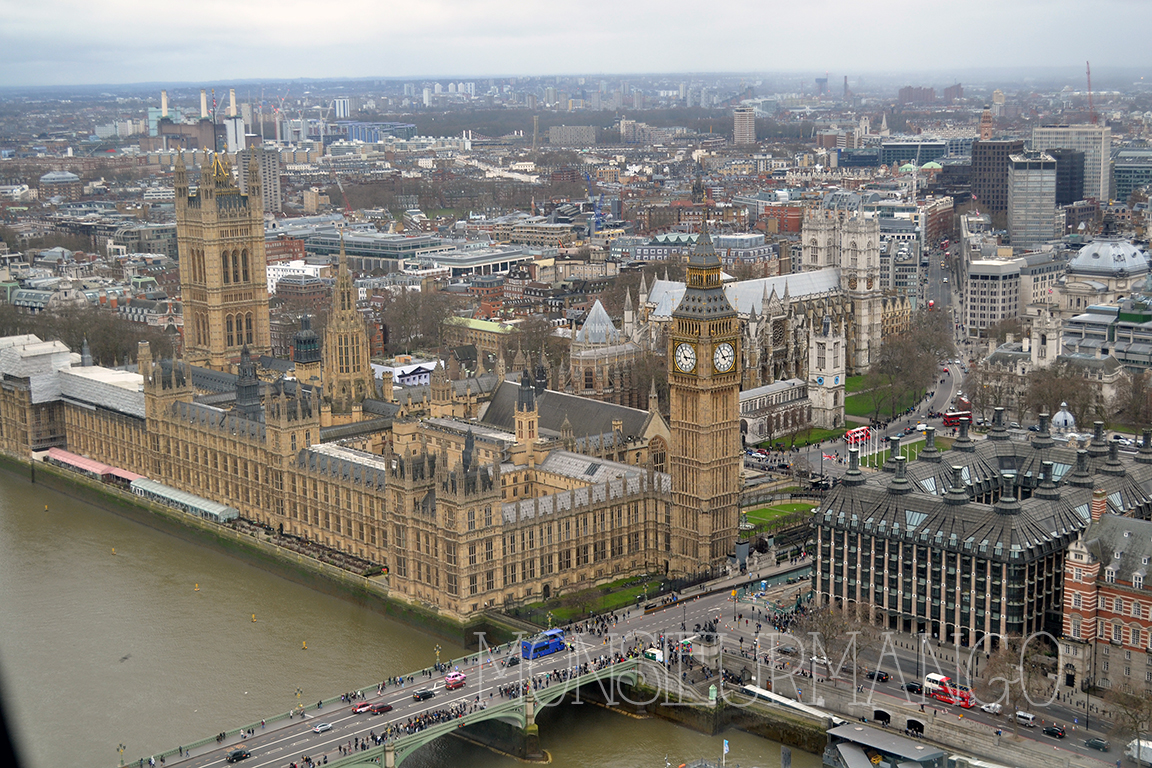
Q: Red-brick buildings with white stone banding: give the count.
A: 1